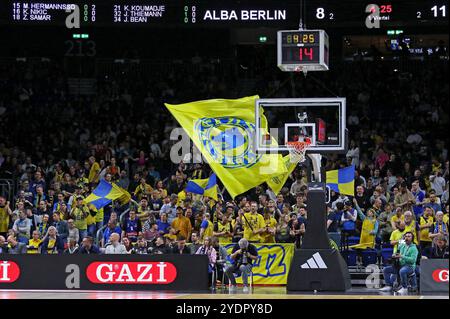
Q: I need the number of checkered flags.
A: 3